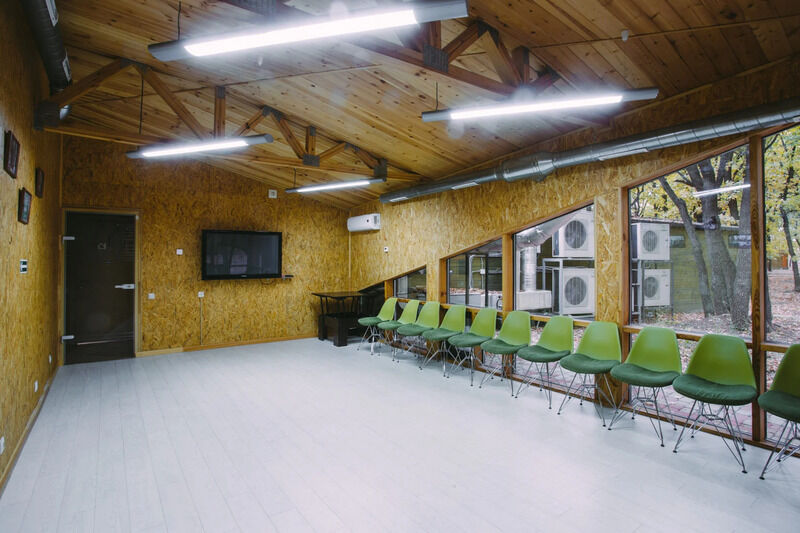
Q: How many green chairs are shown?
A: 11